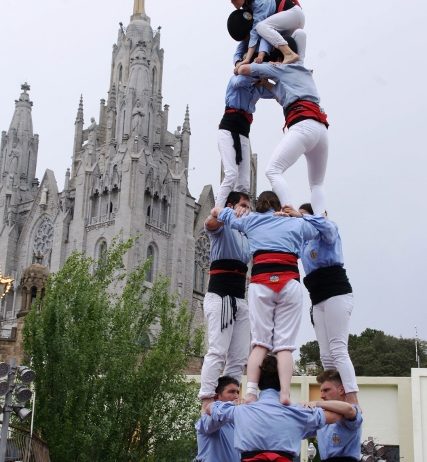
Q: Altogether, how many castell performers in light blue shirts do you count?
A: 10